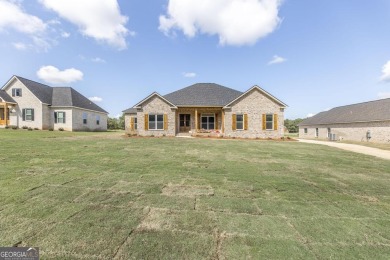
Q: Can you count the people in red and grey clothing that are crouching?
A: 0